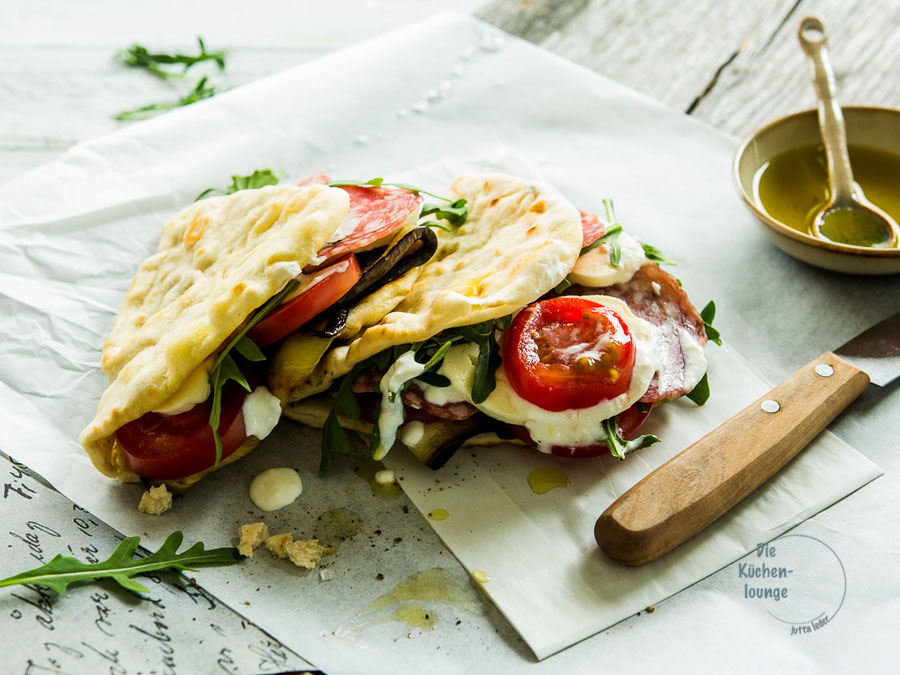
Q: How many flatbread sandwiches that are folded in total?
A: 2